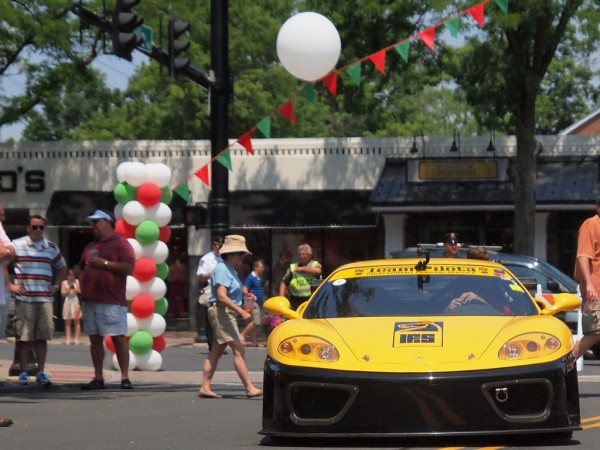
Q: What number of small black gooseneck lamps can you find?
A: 3